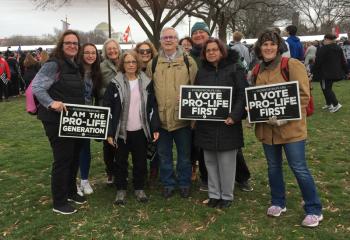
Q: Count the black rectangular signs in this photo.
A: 3